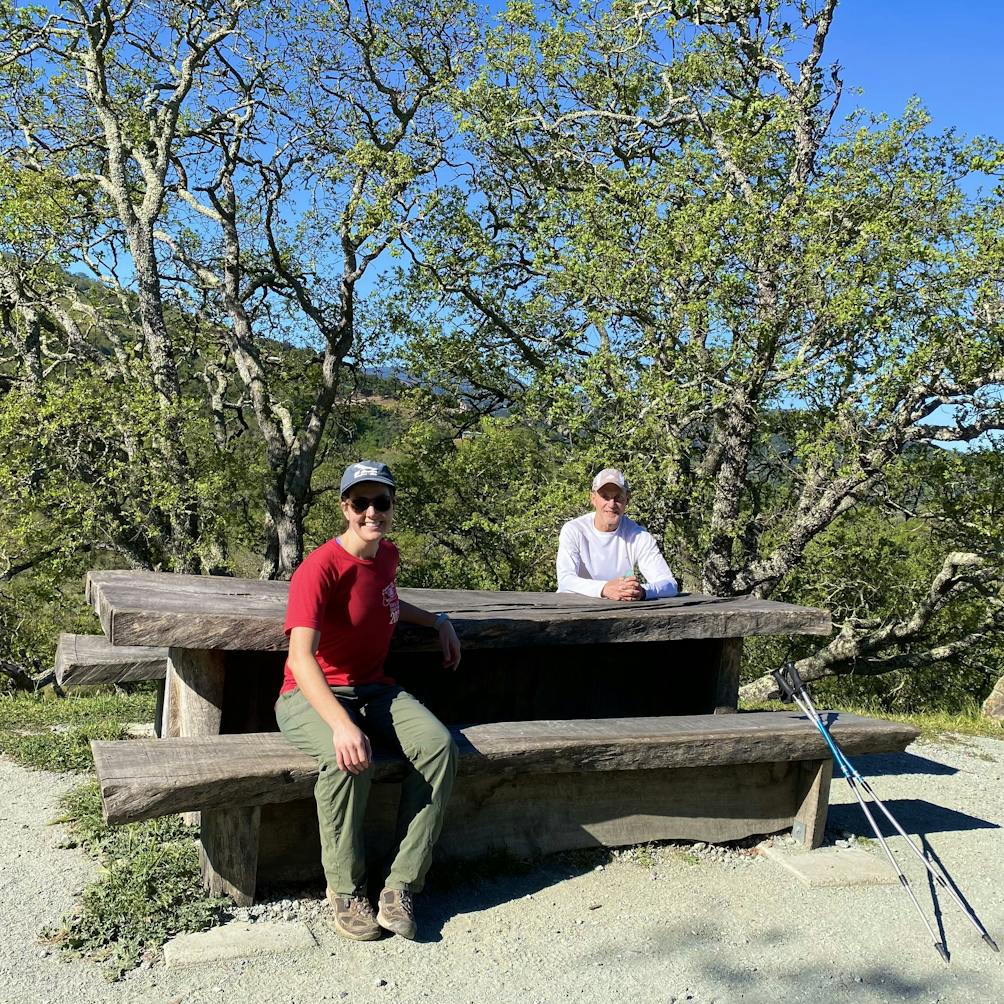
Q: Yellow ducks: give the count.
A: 0